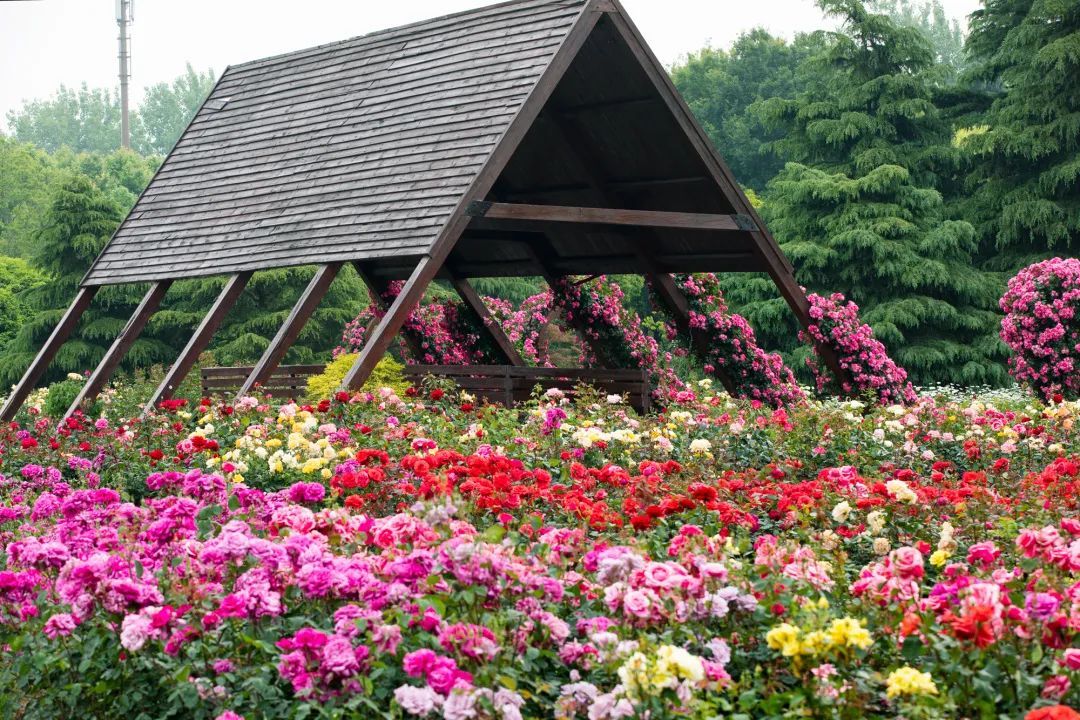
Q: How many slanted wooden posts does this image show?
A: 10